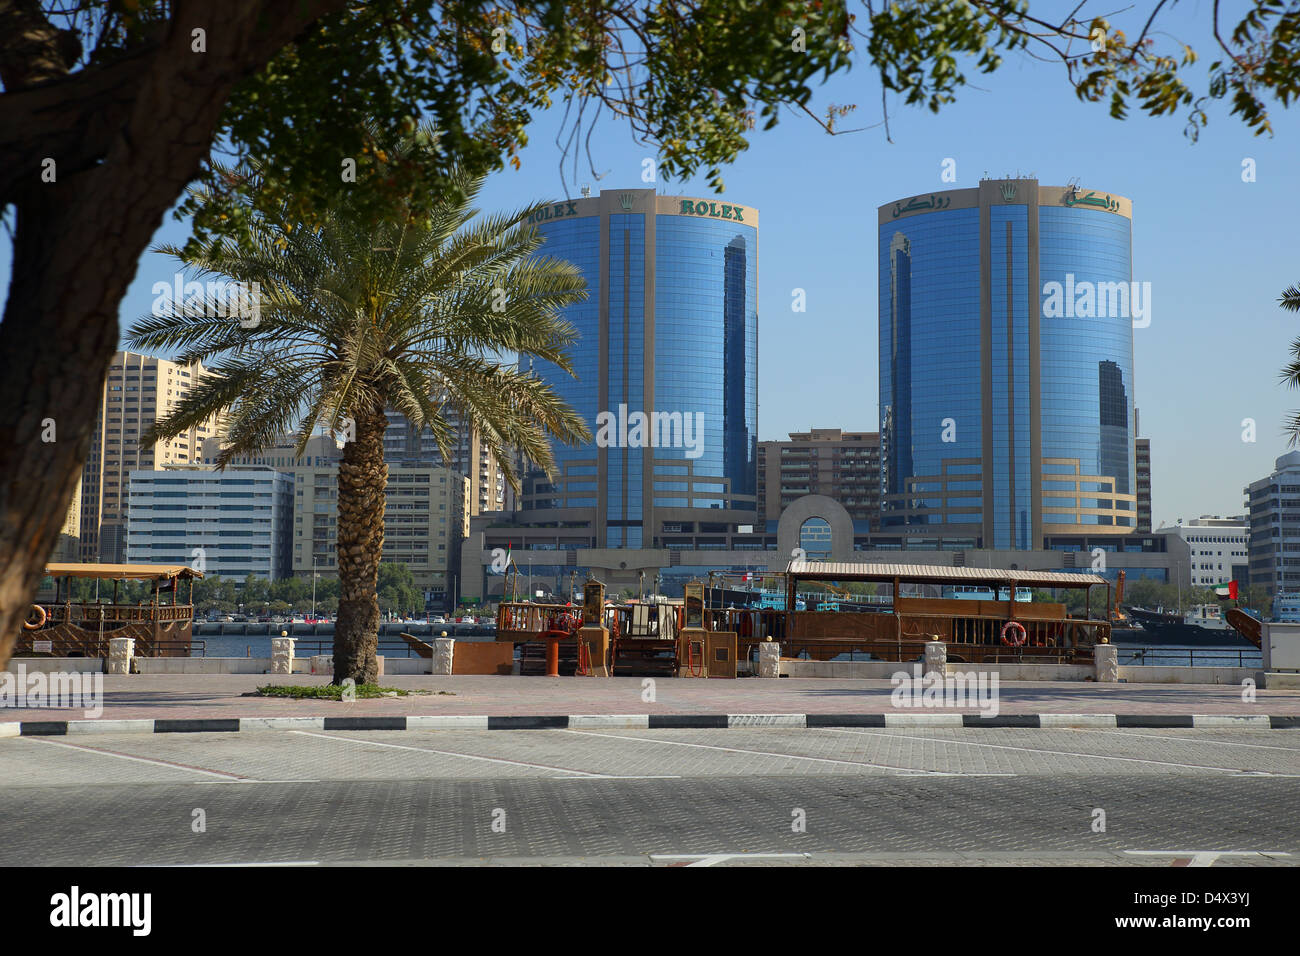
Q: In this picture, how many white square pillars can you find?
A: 6